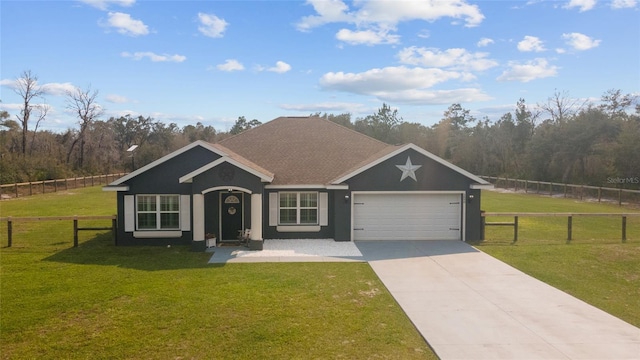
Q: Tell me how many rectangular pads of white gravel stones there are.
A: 1